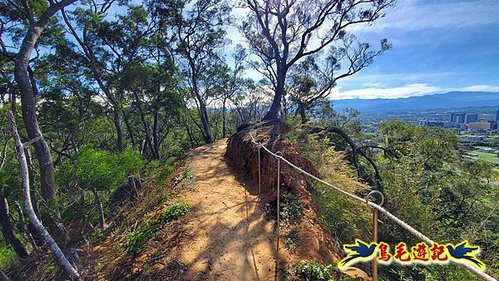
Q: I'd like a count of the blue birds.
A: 2